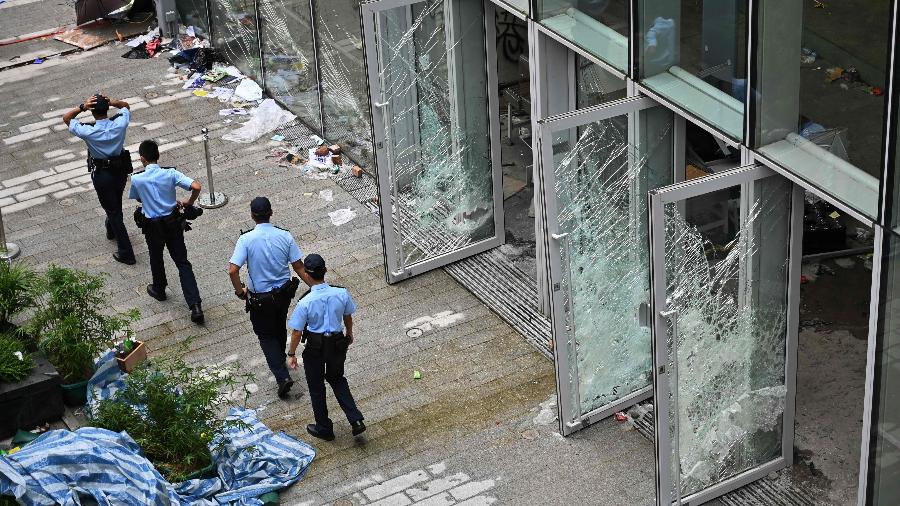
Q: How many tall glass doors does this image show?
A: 3